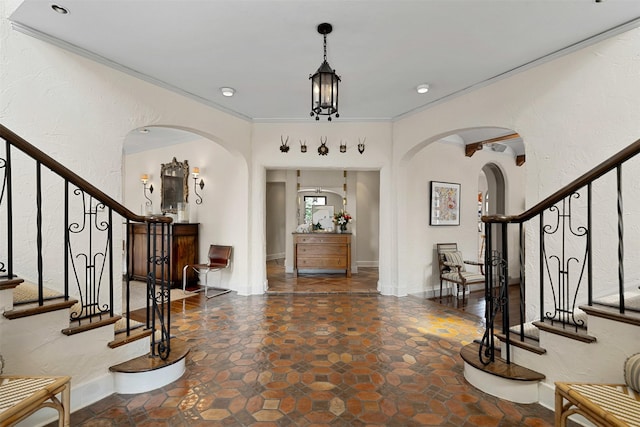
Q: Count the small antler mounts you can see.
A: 5